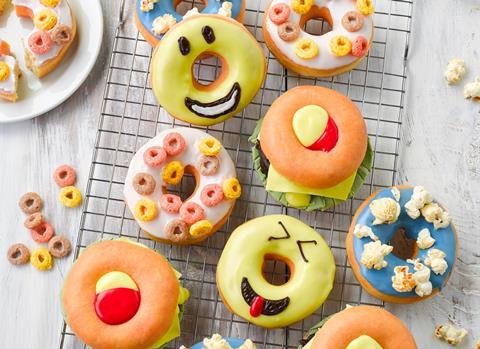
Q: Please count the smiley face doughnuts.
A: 2